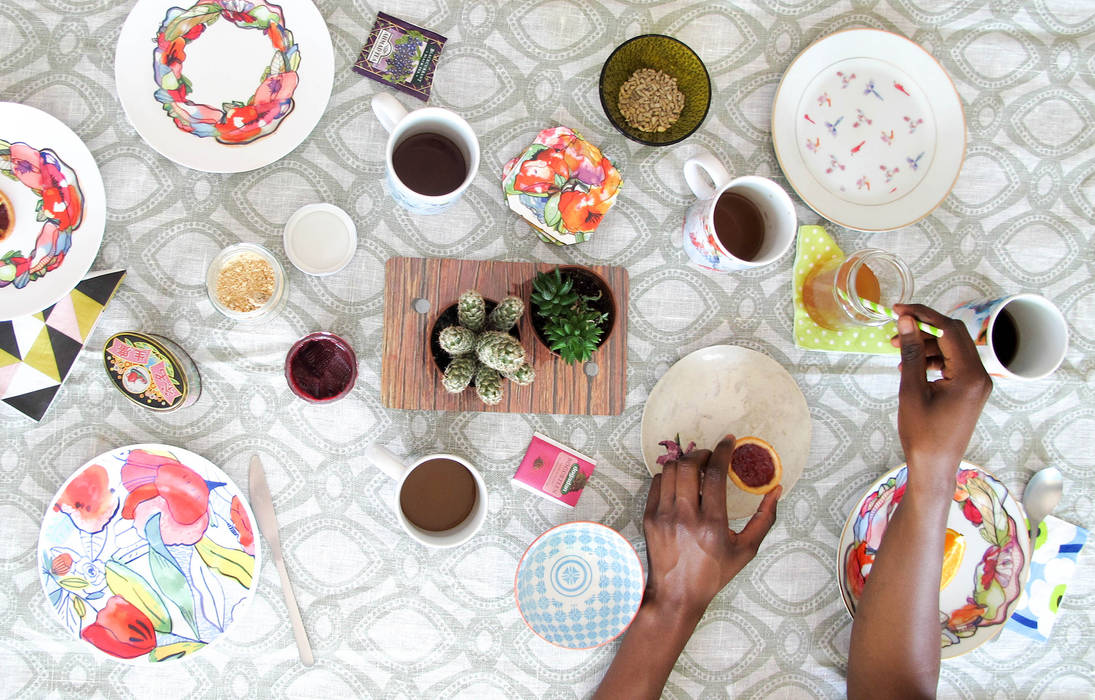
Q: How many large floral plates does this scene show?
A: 4